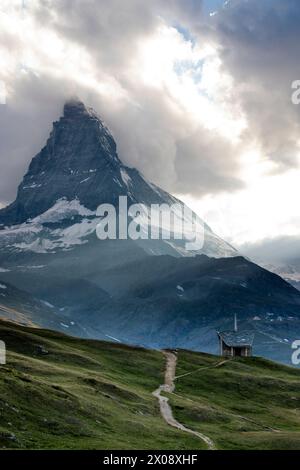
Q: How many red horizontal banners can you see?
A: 0